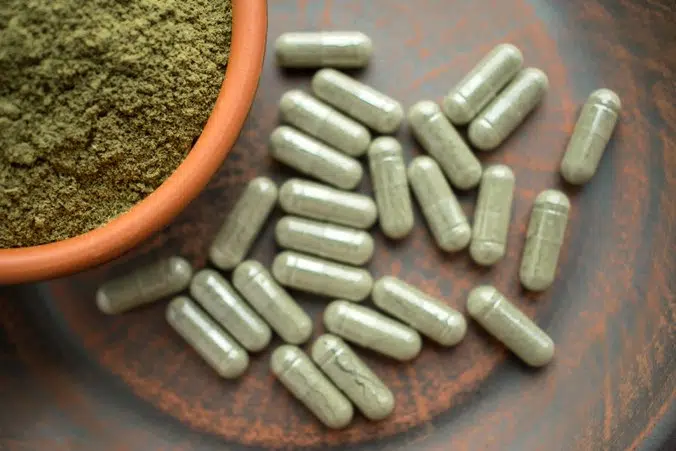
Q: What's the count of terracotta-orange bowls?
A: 1